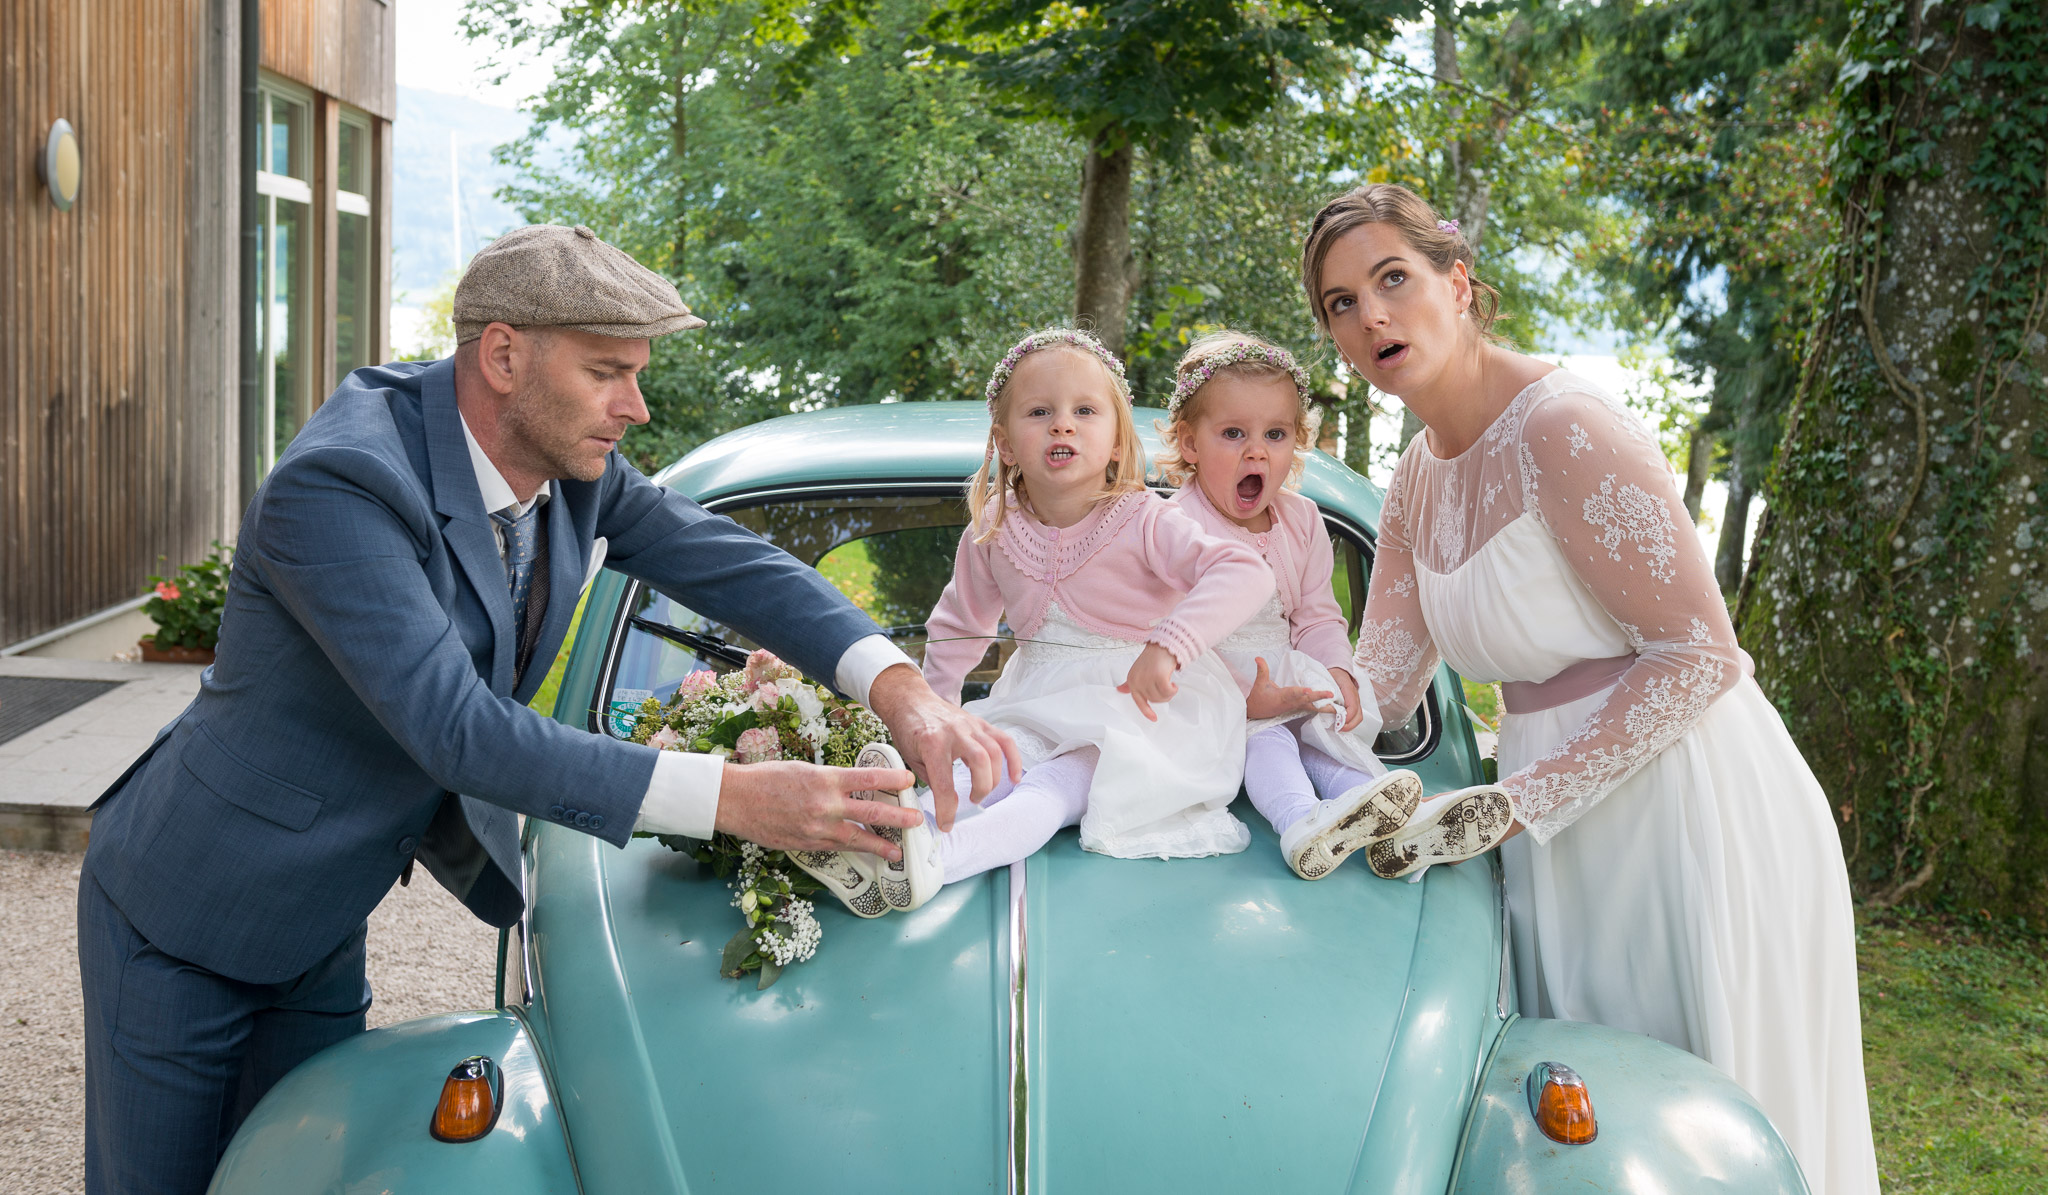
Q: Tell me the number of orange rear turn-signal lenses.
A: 0